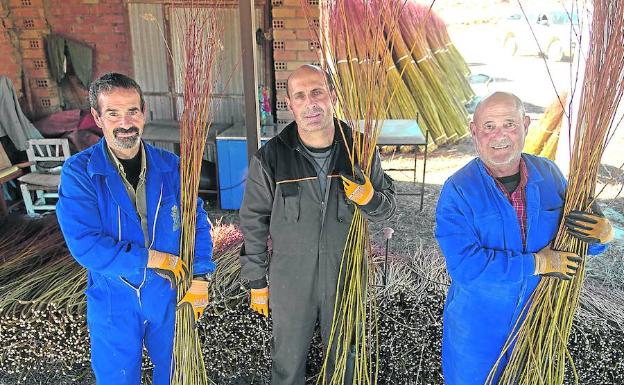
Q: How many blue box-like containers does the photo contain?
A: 1